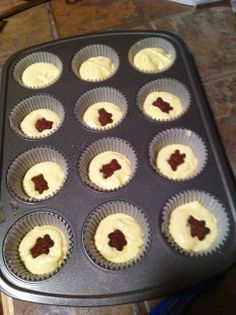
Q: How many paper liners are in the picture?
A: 12